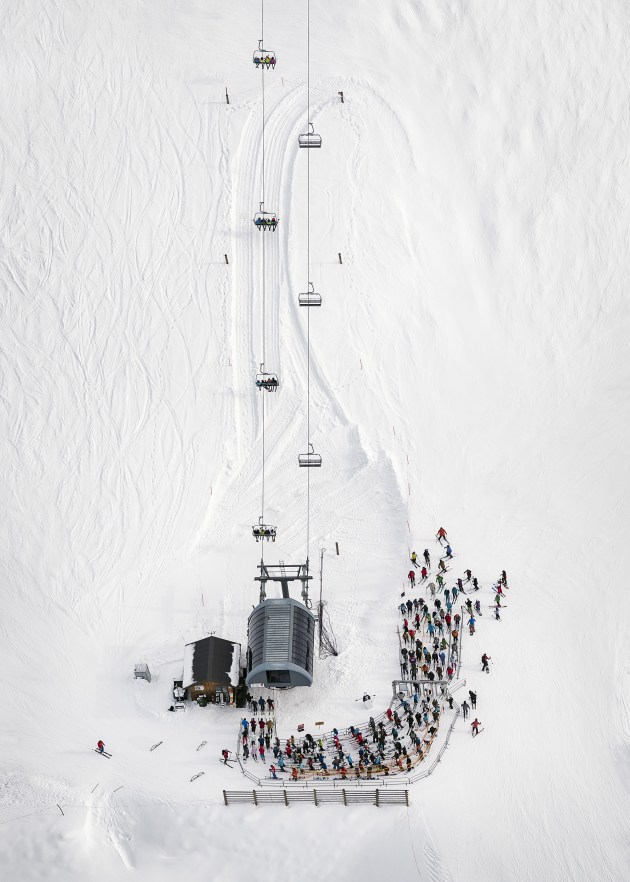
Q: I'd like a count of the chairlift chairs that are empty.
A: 3